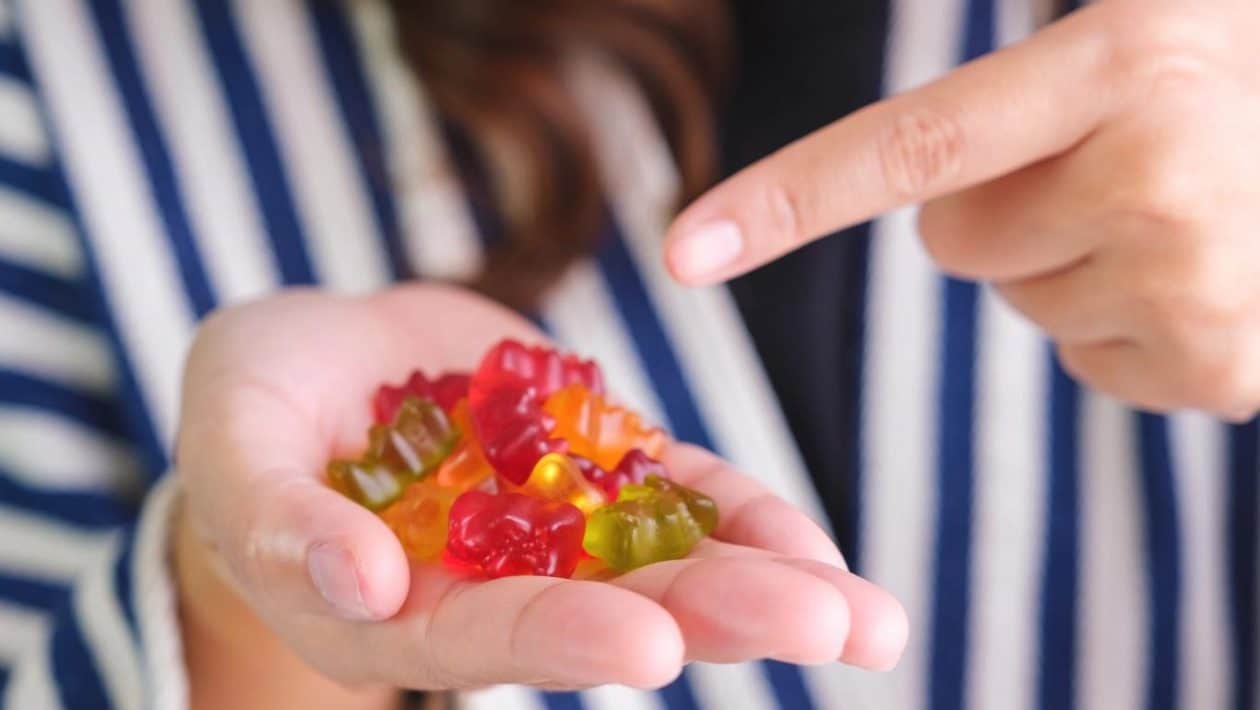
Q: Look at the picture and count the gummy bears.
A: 11